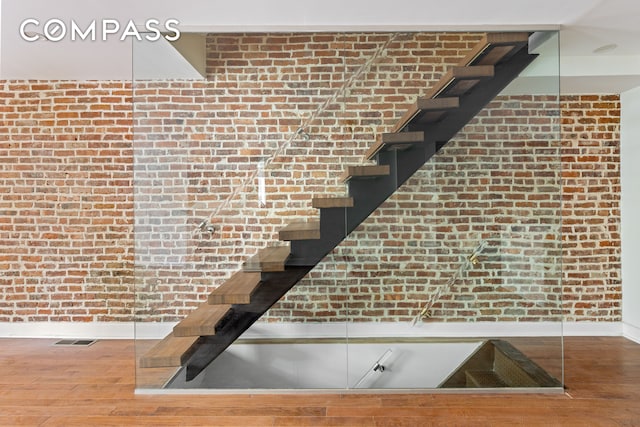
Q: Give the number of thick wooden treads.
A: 11